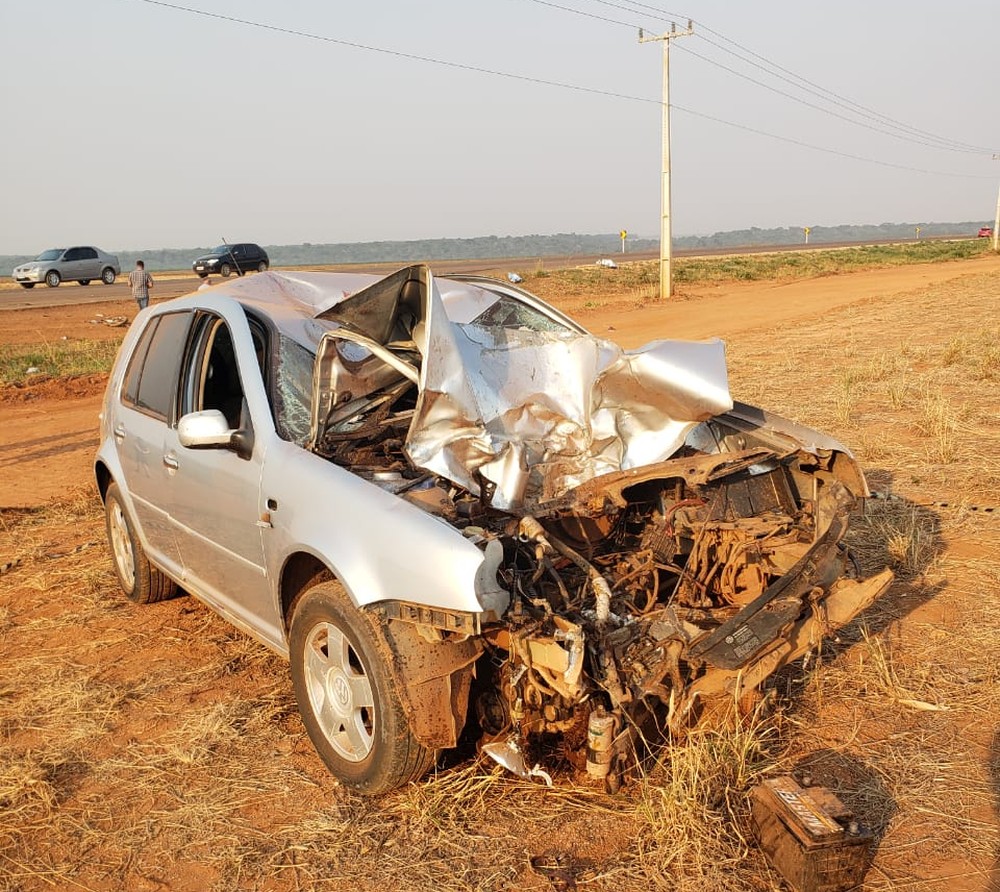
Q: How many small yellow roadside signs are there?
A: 3